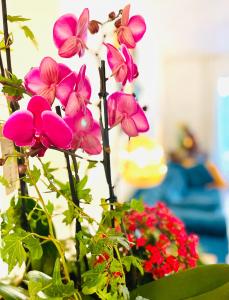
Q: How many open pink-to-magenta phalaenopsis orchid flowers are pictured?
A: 8